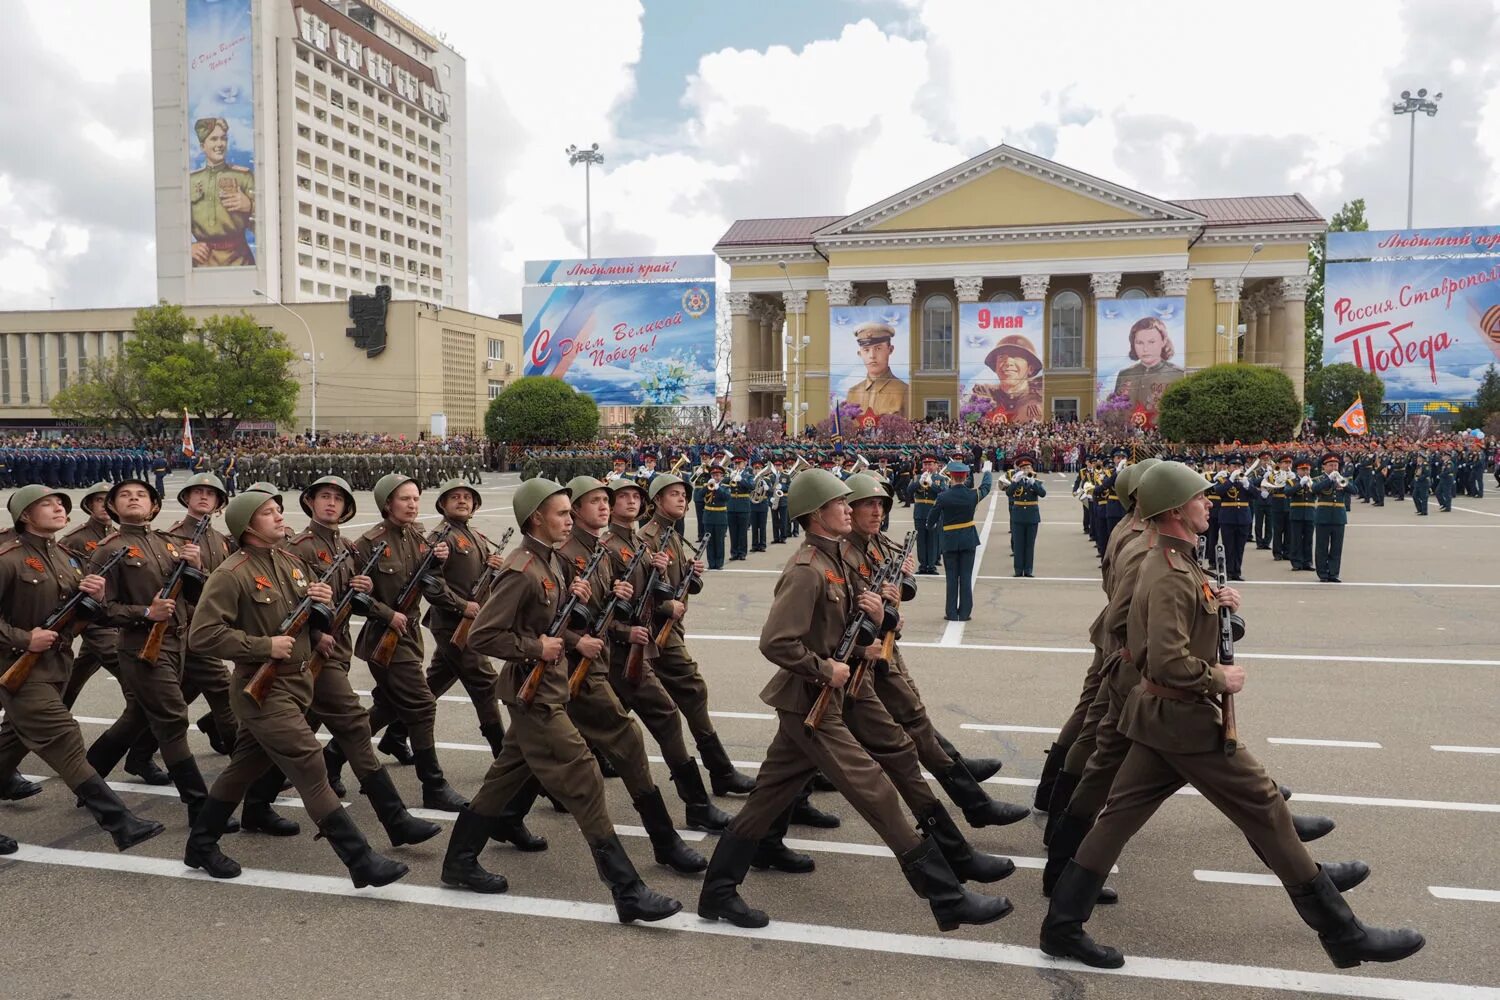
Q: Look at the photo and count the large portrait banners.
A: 4